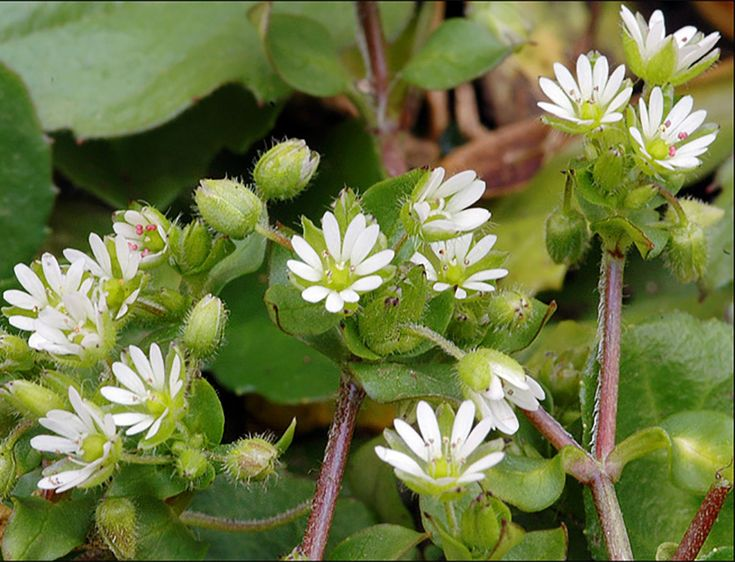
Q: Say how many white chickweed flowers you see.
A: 14